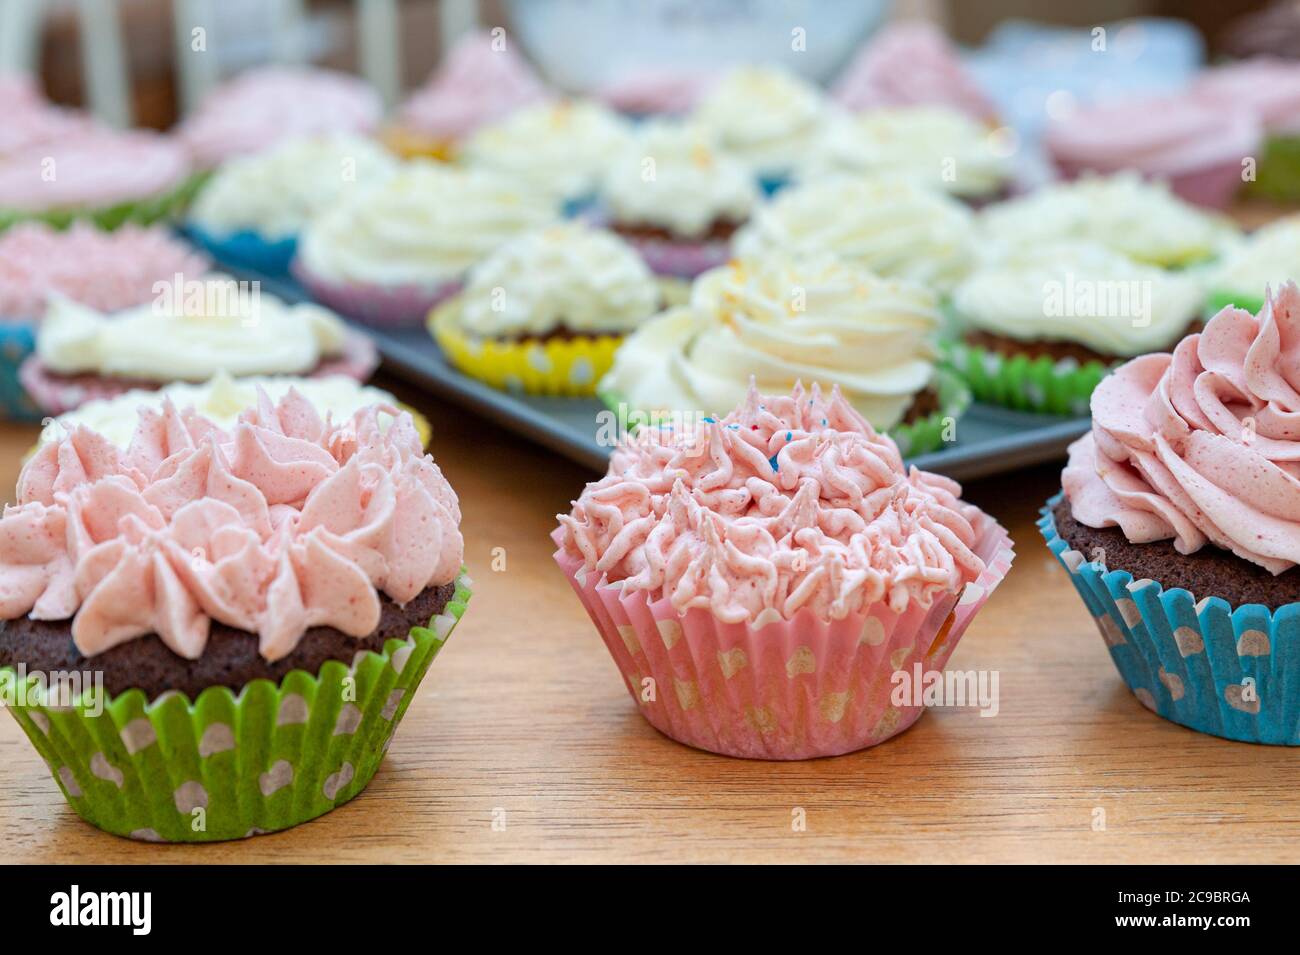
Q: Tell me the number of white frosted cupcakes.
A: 14